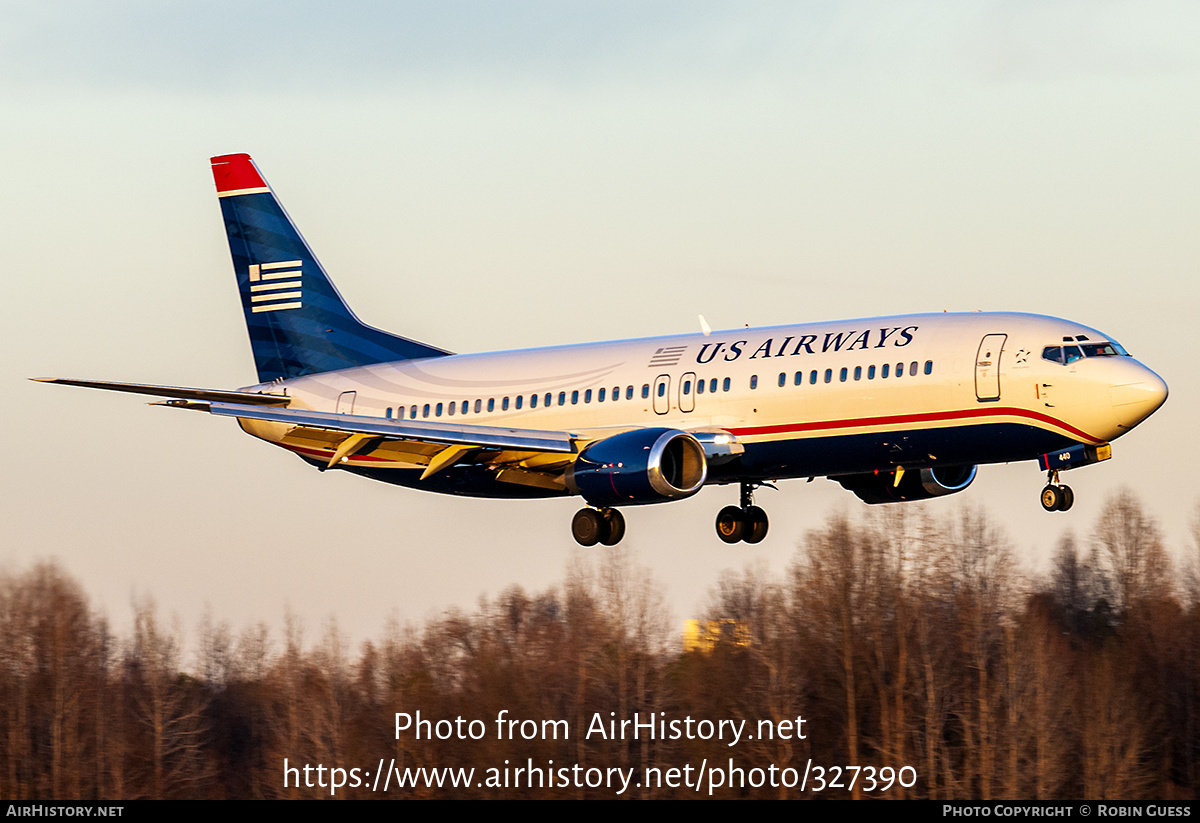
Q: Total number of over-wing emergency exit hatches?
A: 2